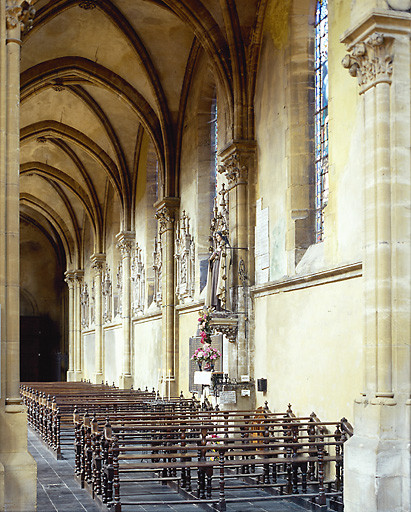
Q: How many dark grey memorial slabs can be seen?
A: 1